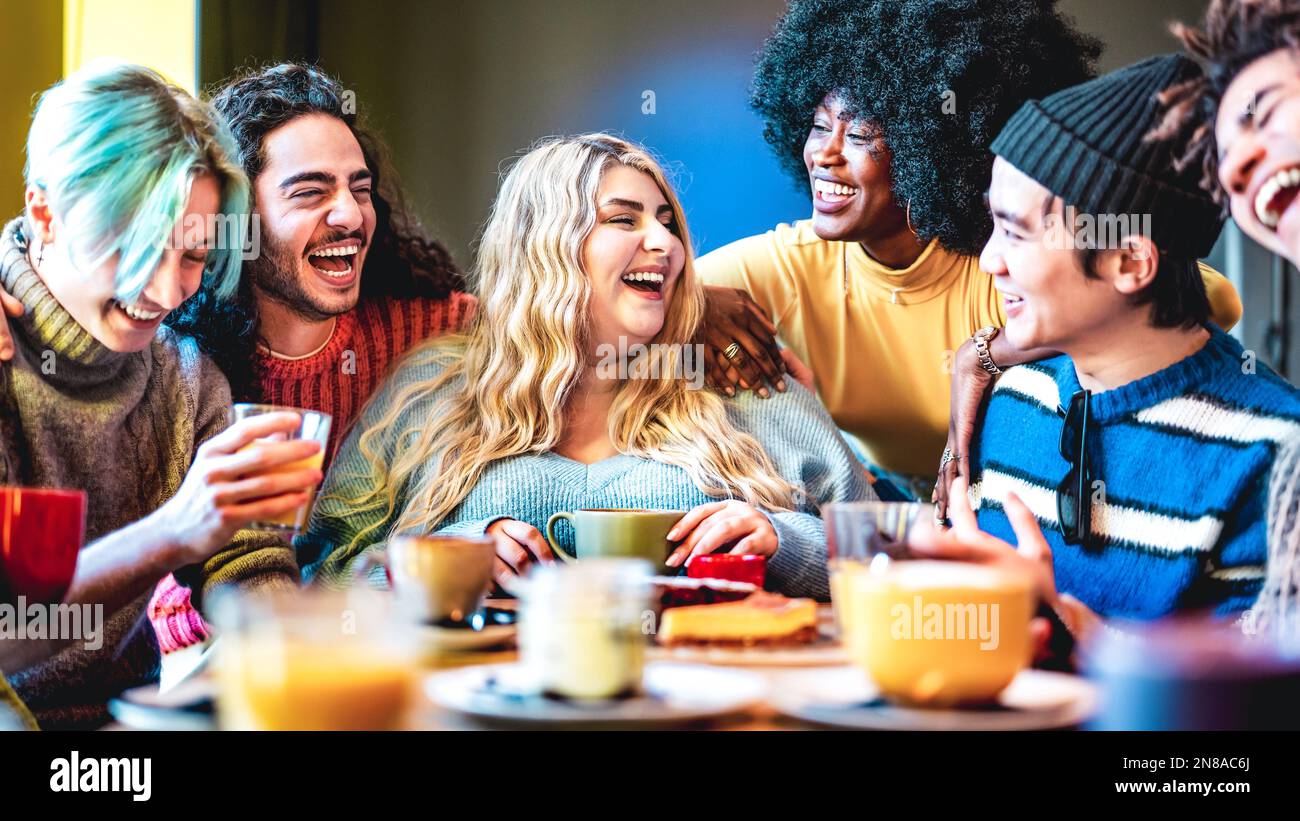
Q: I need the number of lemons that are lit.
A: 0